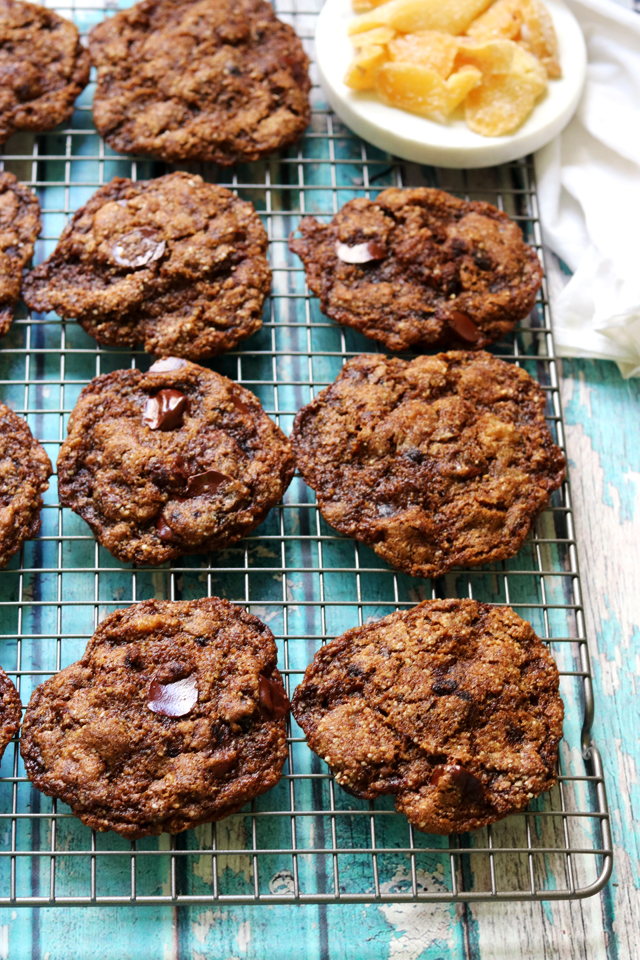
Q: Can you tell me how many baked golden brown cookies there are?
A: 11